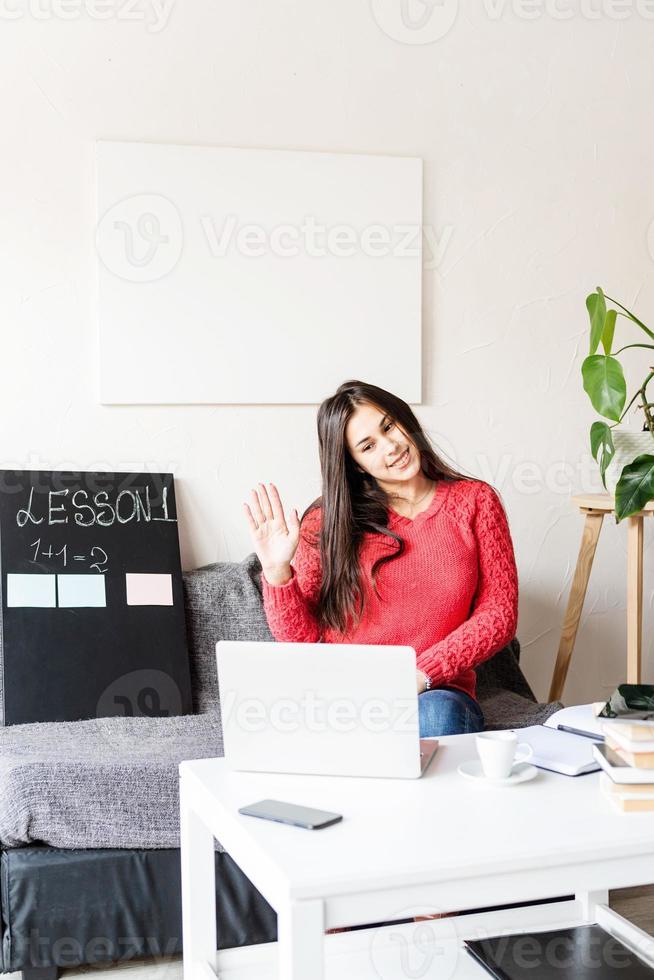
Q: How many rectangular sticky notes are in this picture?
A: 3